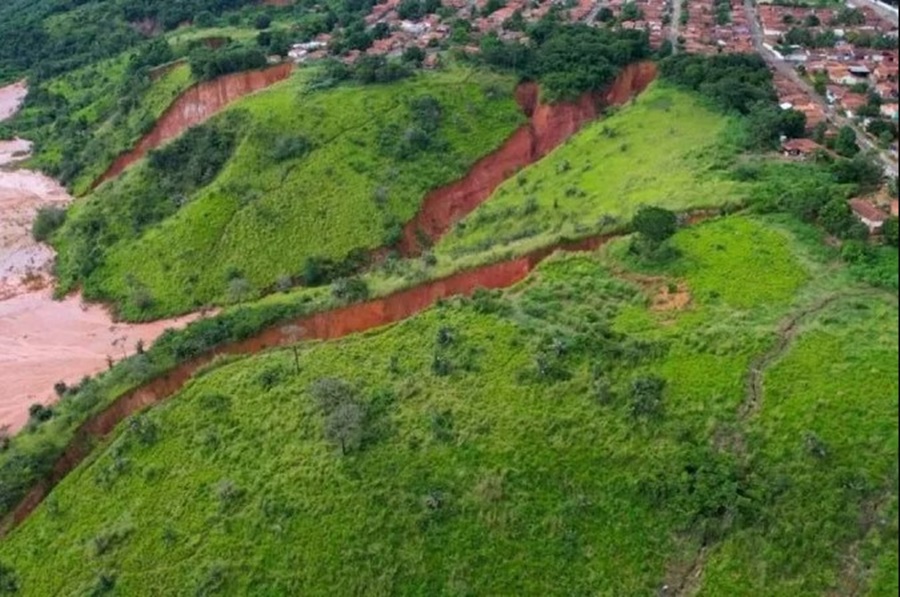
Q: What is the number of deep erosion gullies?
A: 3